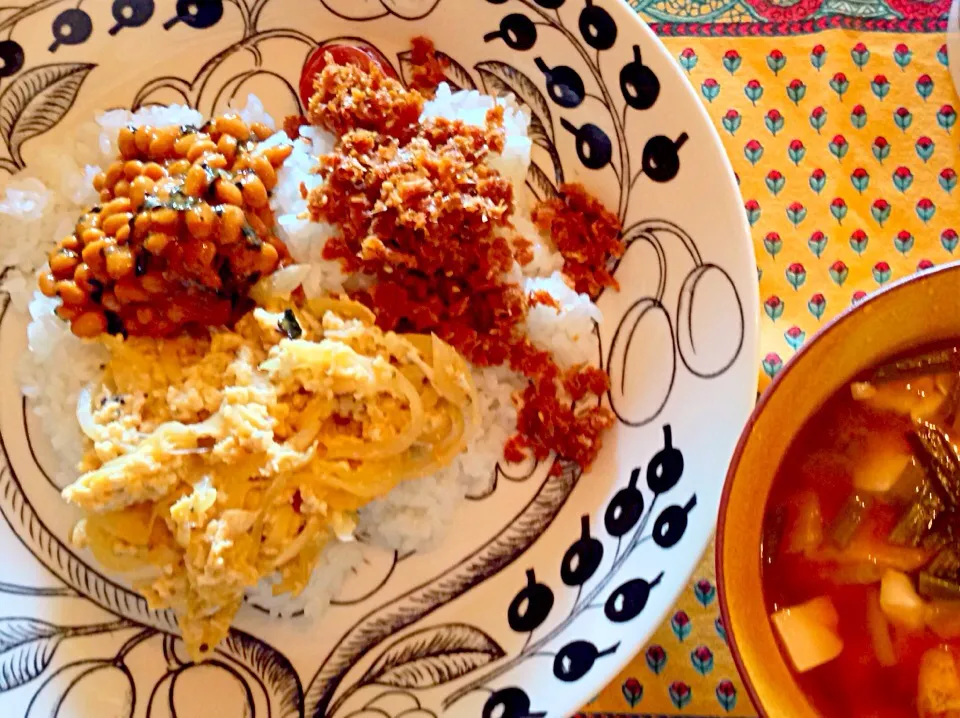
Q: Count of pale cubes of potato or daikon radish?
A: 3